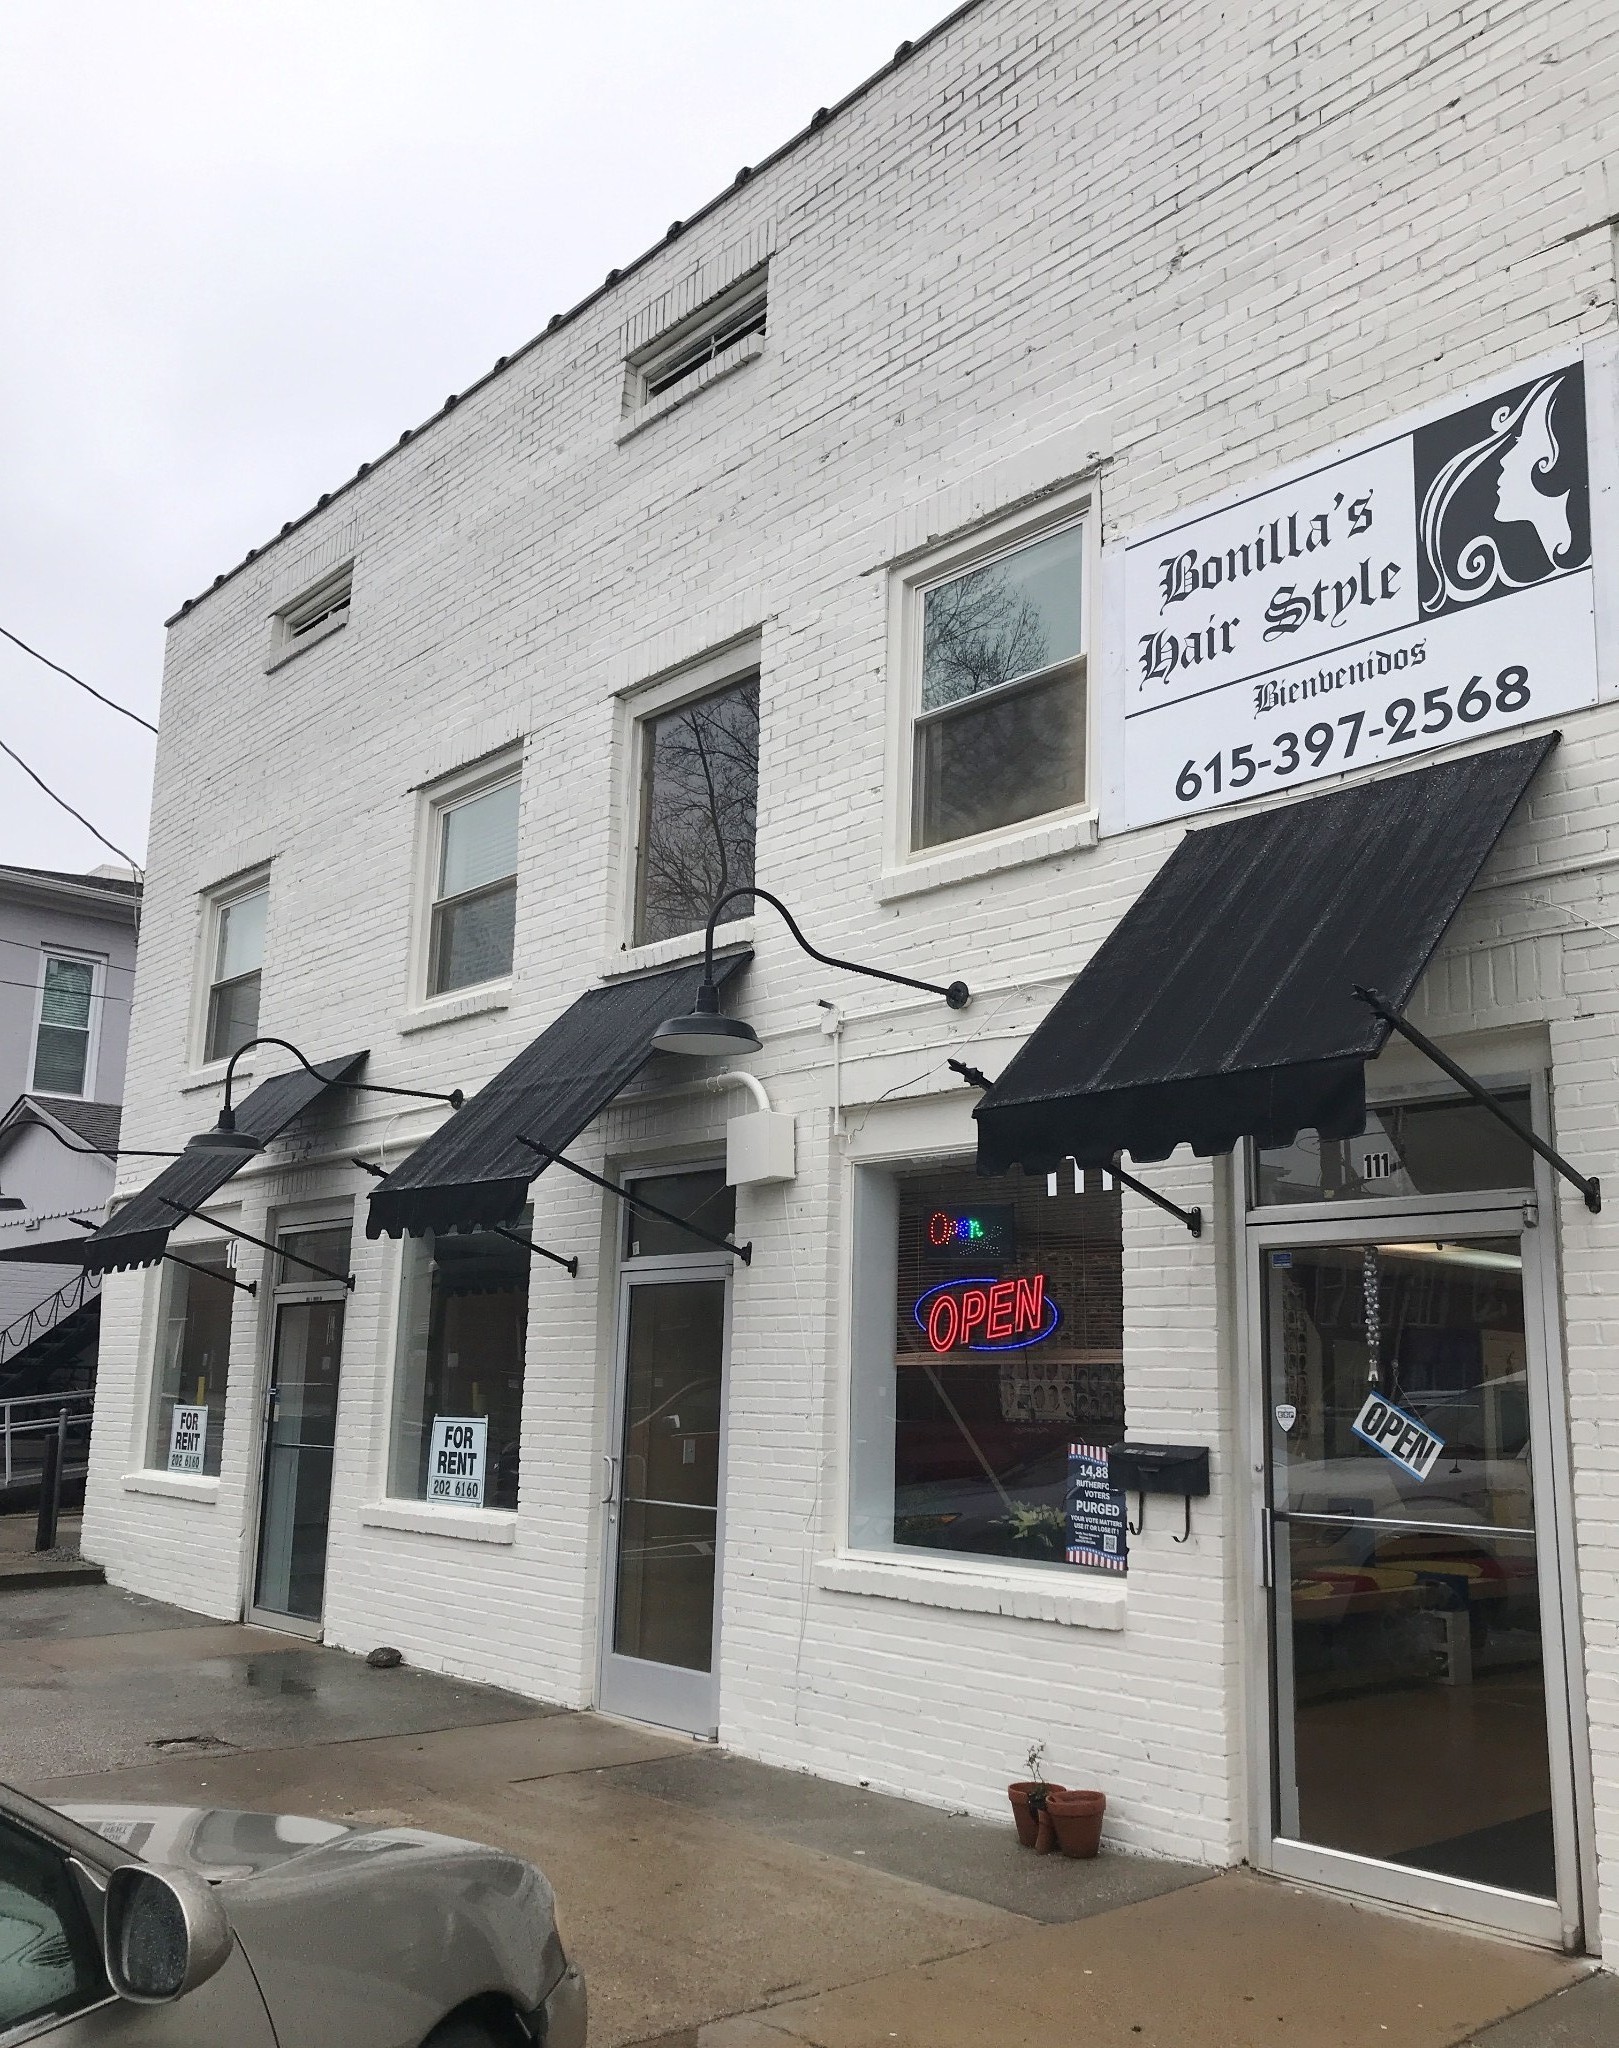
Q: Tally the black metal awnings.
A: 3